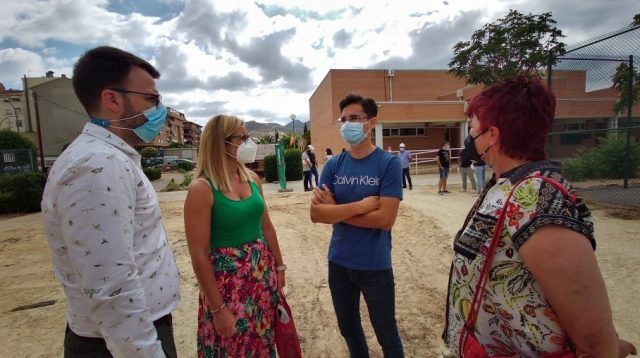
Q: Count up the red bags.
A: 2